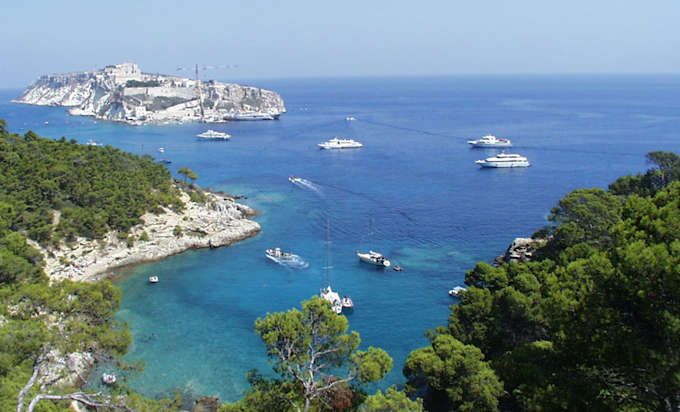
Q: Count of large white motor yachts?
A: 4